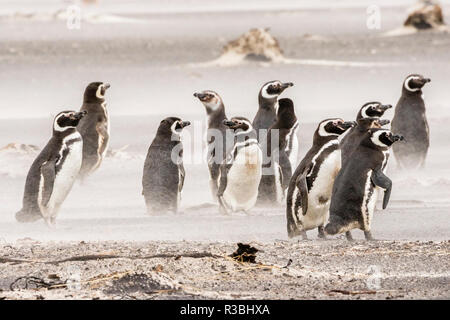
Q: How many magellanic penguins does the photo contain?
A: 12